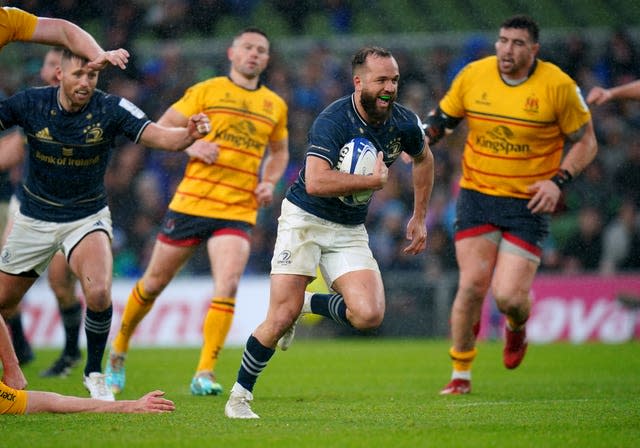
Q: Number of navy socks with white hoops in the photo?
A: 3